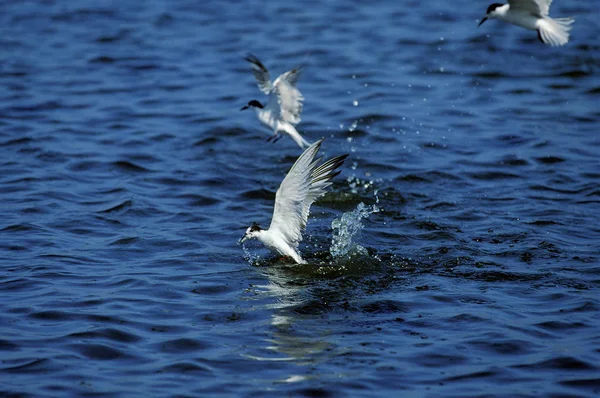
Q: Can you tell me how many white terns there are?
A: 3